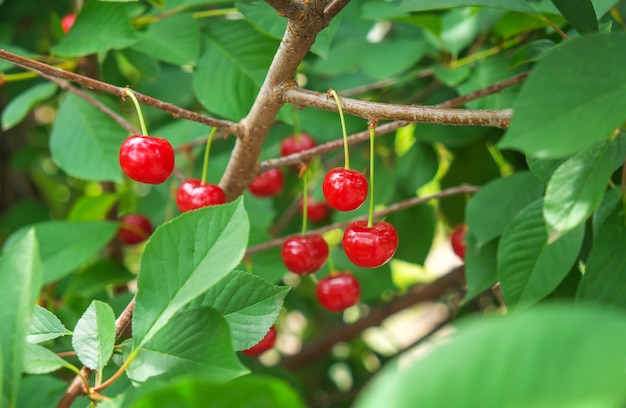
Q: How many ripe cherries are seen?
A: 13